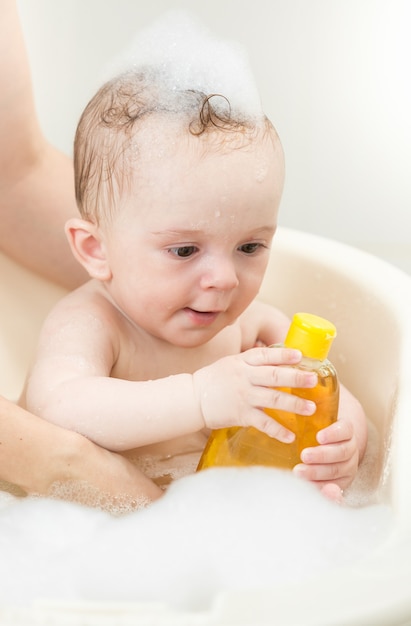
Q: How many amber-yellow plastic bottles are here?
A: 1